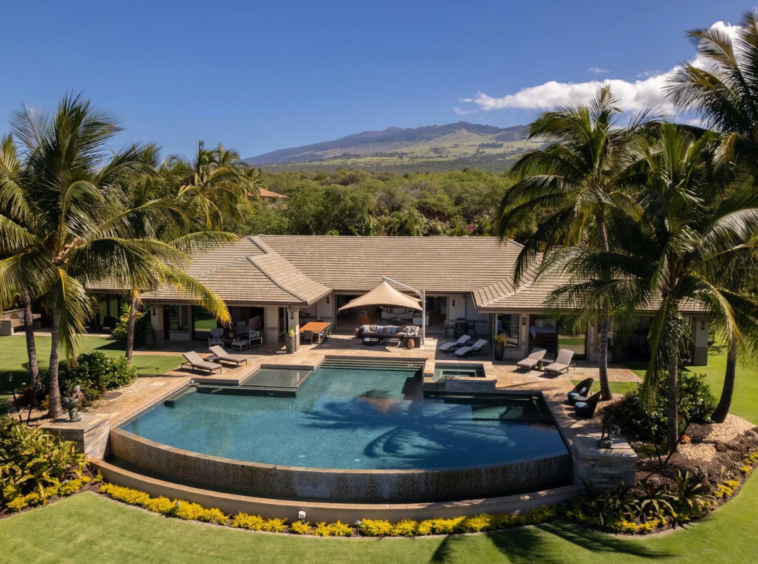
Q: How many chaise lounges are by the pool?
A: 6